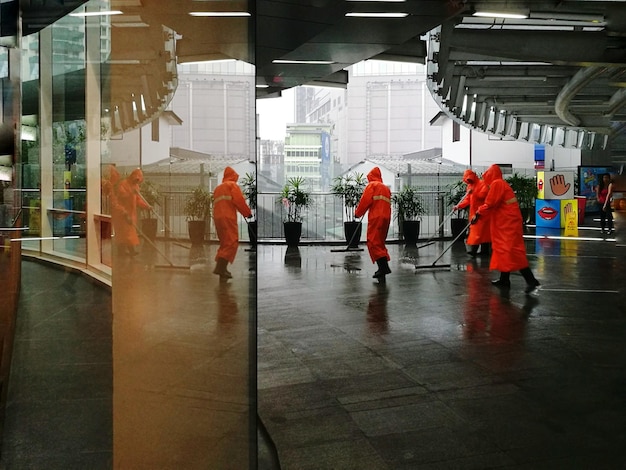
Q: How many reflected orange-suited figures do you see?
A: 3